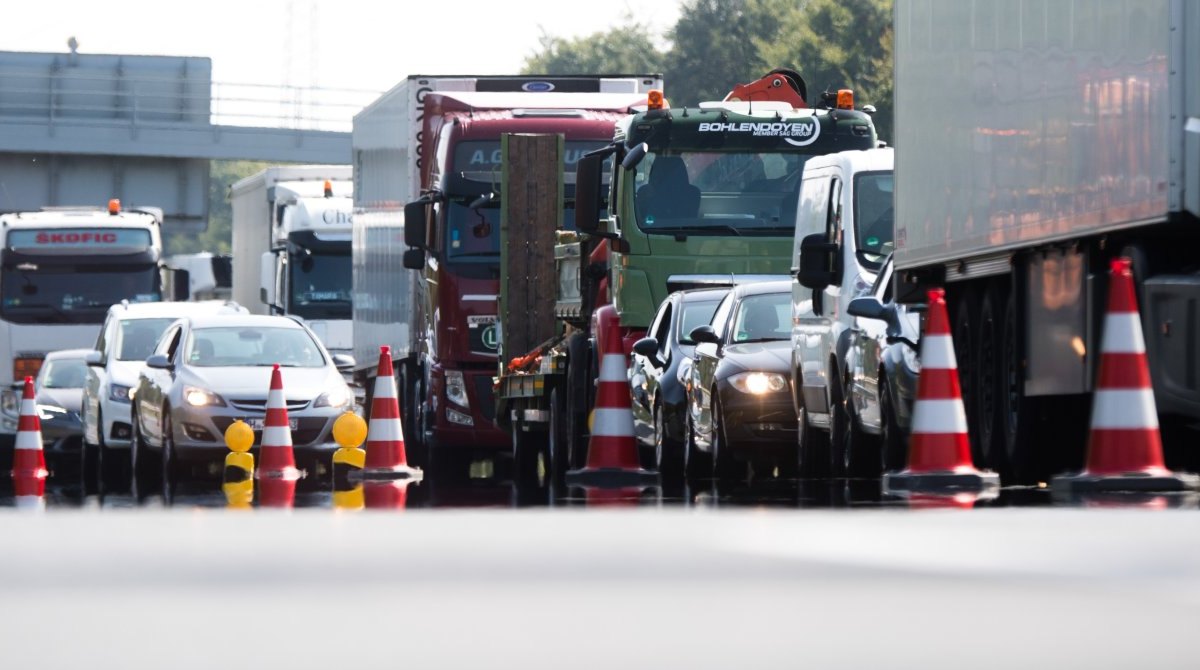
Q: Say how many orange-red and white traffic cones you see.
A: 6